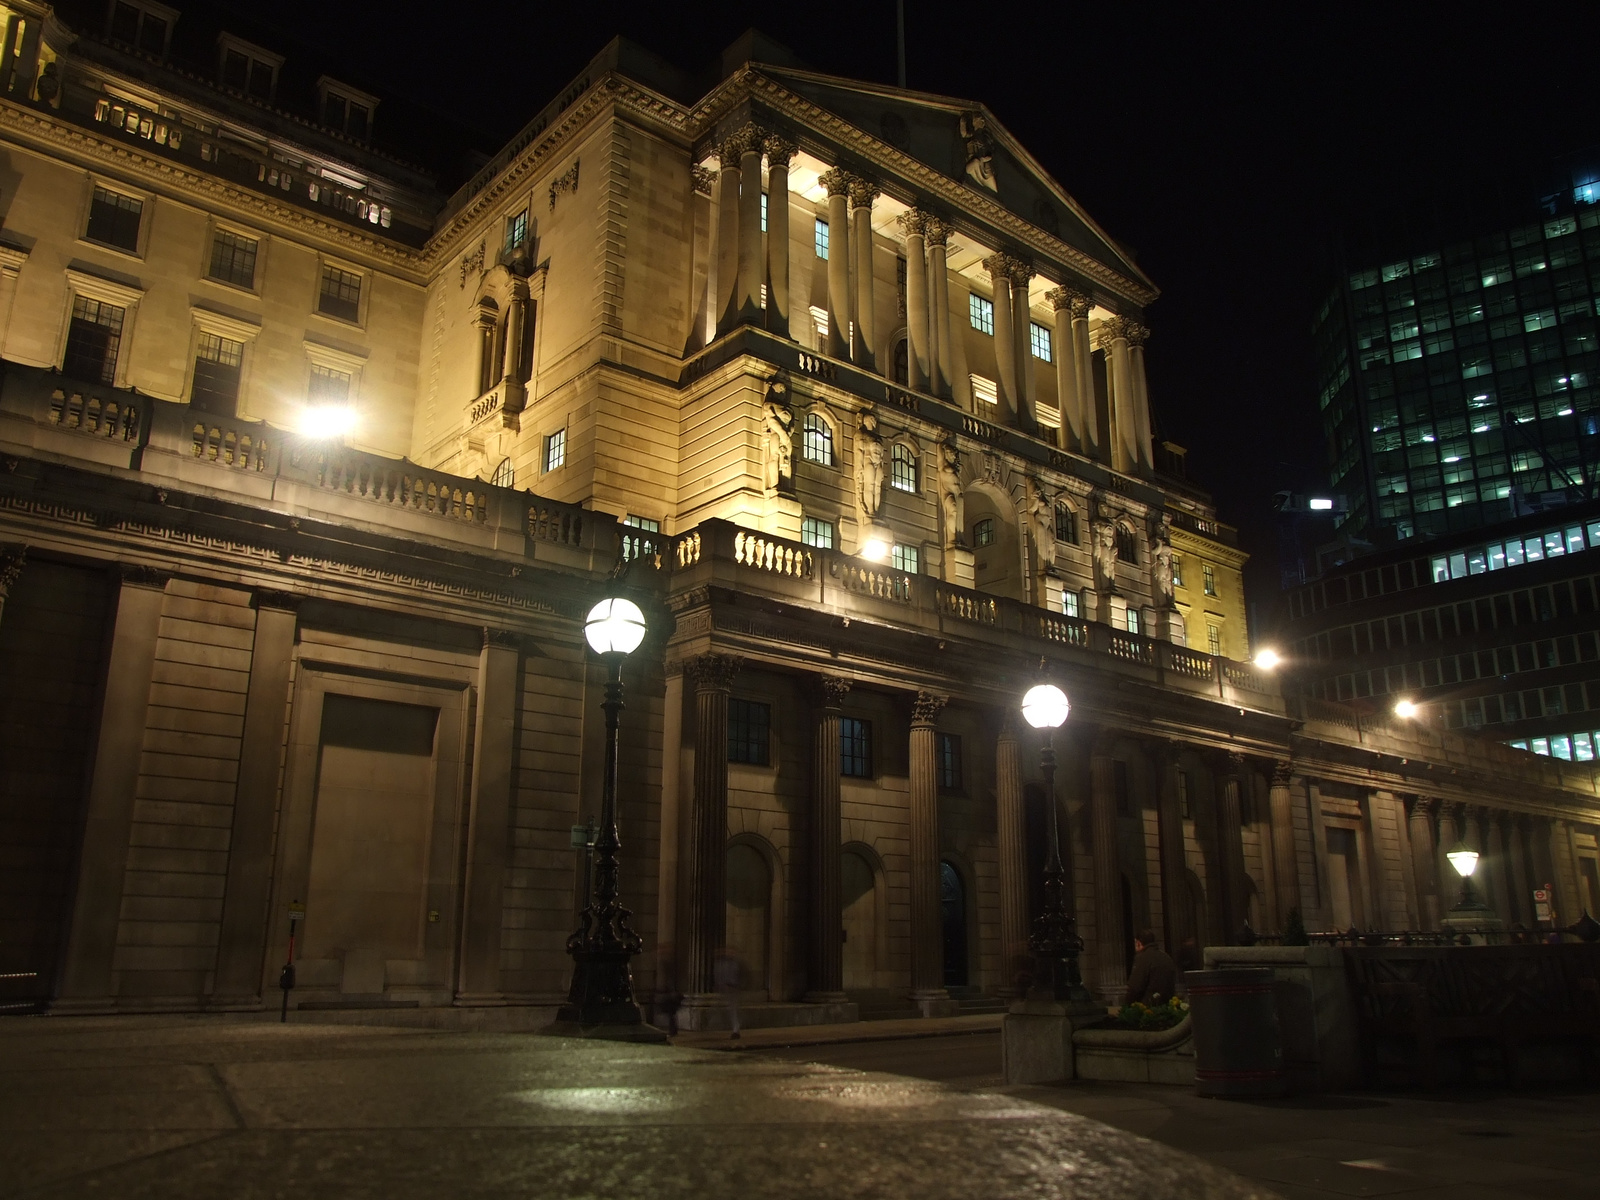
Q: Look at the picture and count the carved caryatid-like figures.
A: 6